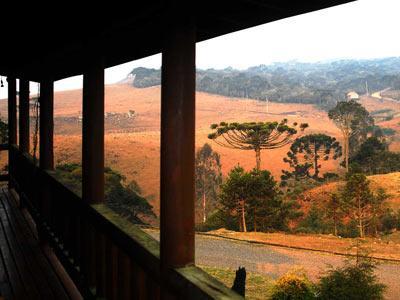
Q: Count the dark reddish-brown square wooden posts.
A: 5